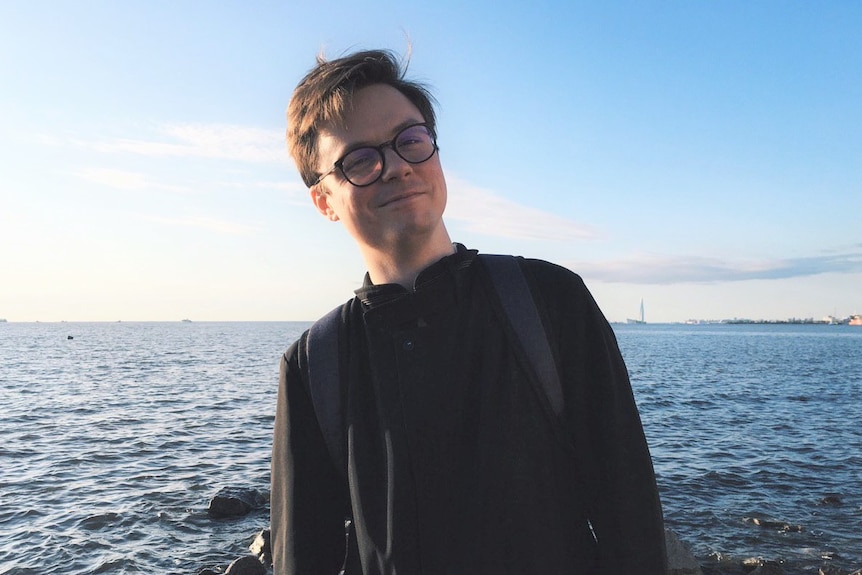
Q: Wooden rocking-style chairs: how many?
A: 0